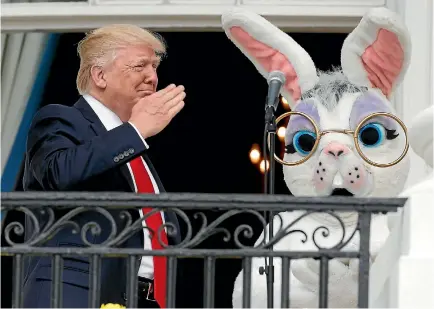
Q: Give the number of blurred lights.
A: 4